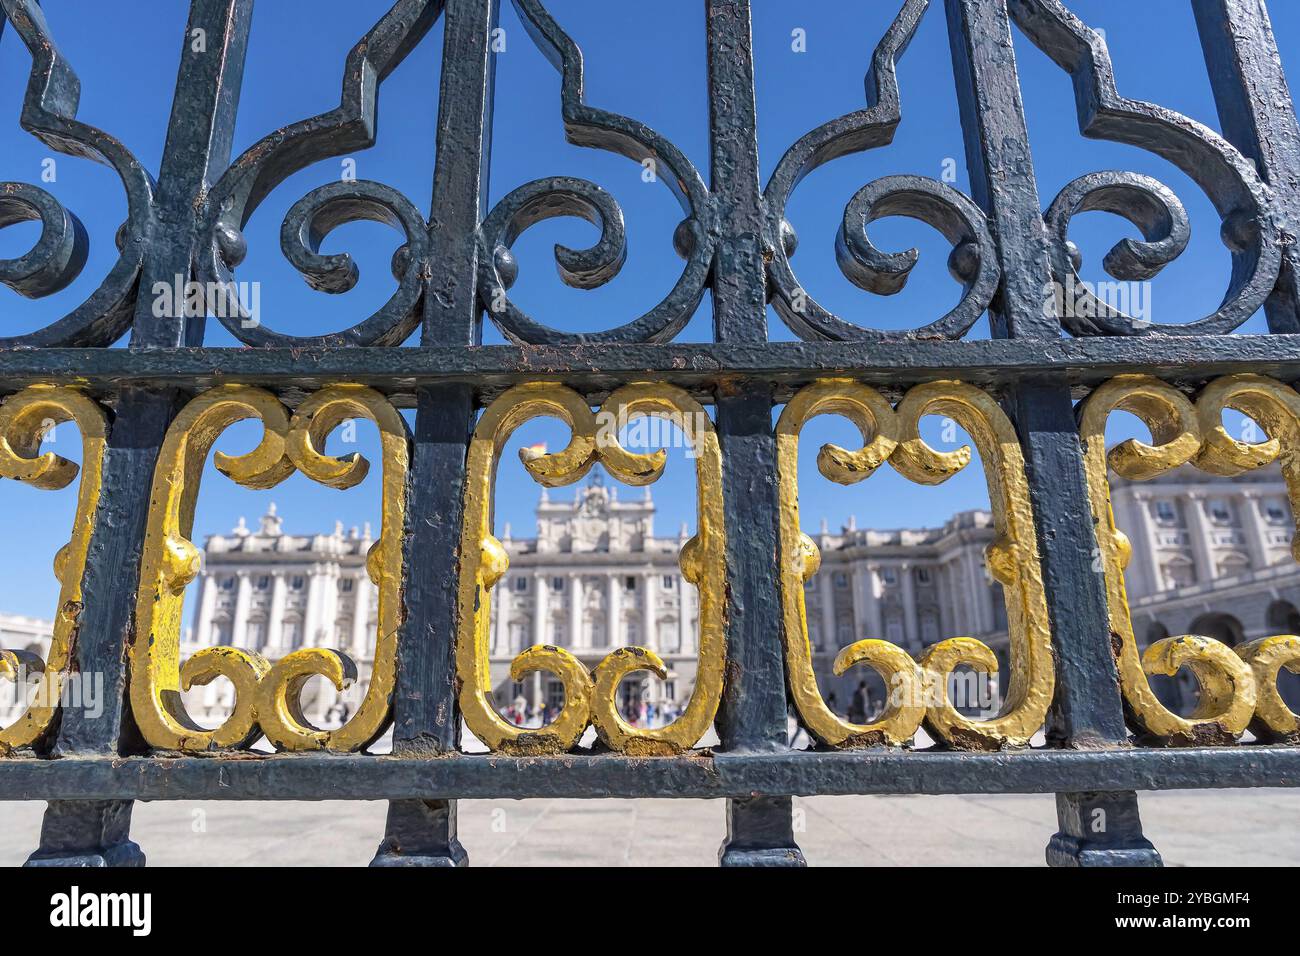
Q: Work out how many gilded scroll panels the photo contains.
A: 5